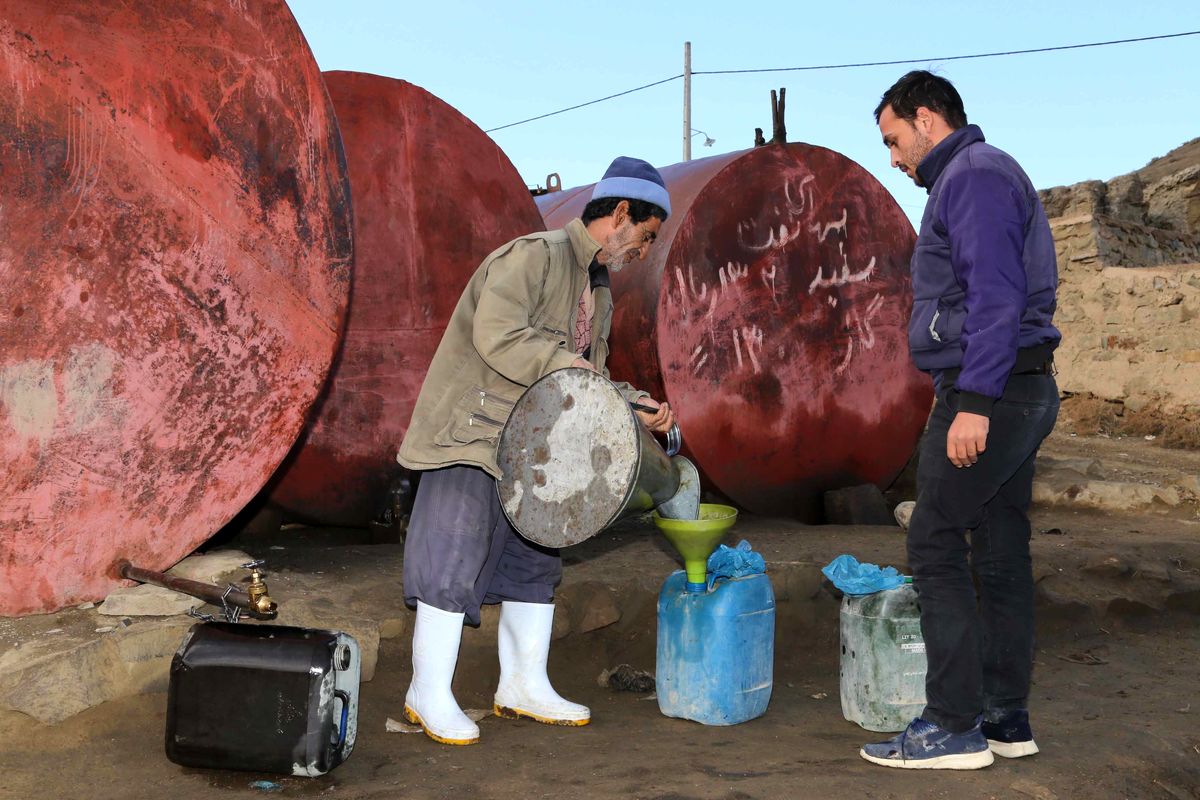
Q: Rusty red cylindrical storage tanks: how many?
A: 3